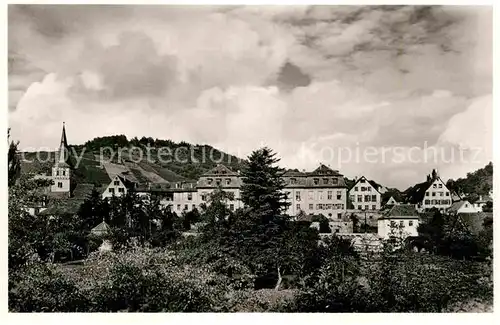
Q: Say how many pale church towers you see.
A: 1